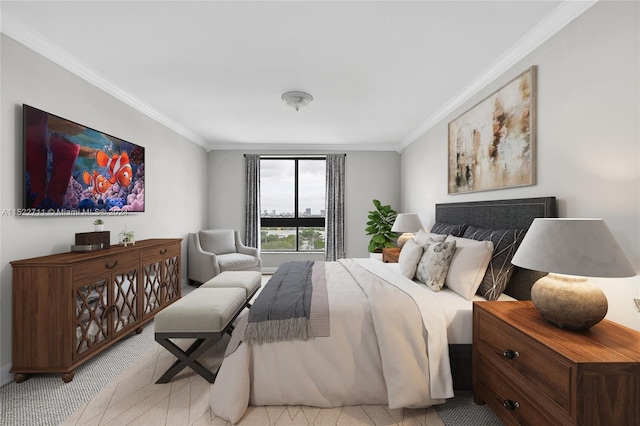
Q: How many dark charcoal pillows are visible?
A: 2